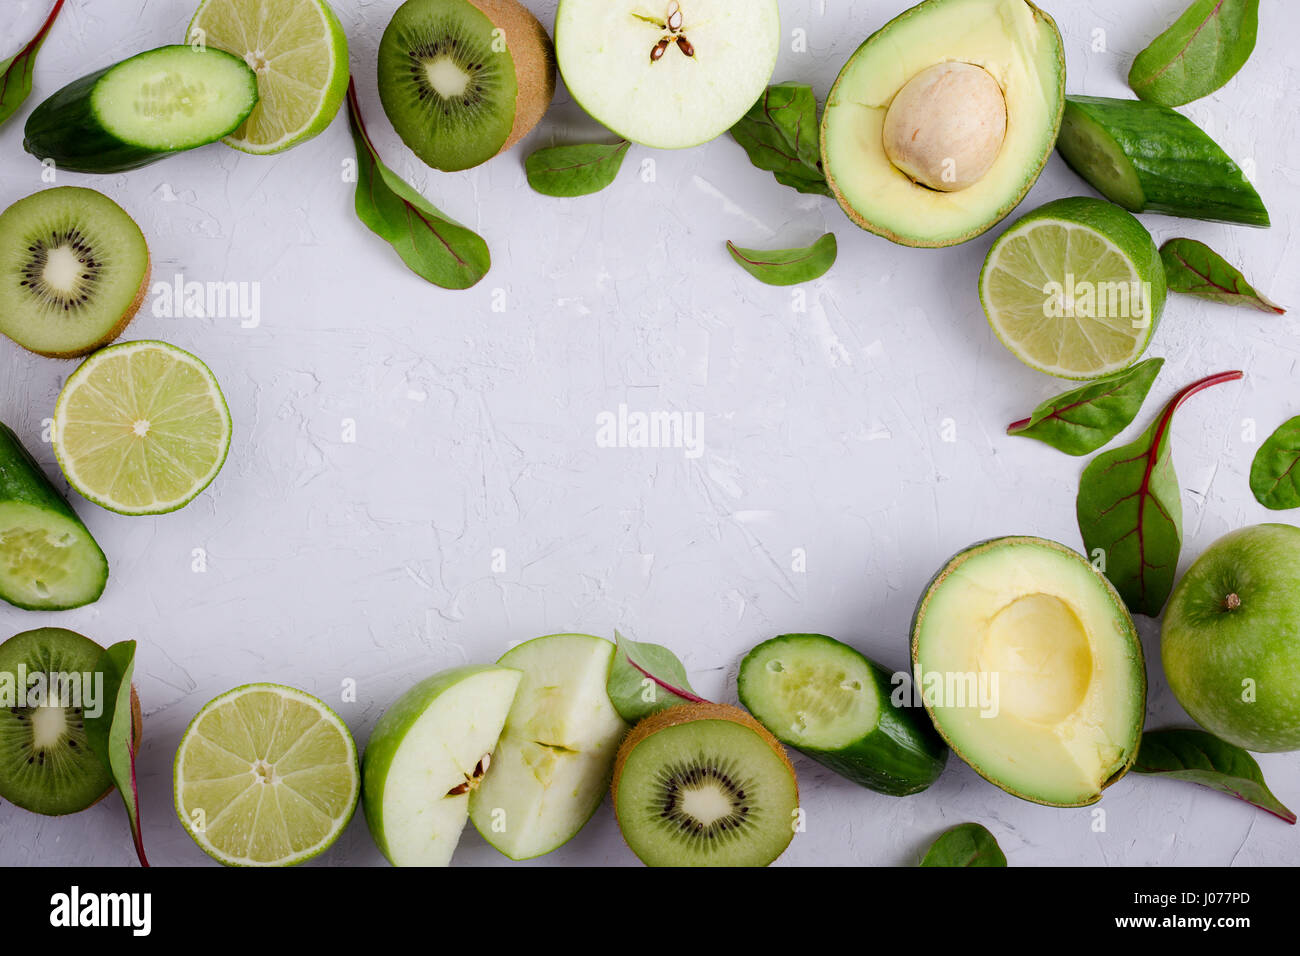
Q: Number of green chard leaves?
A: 14